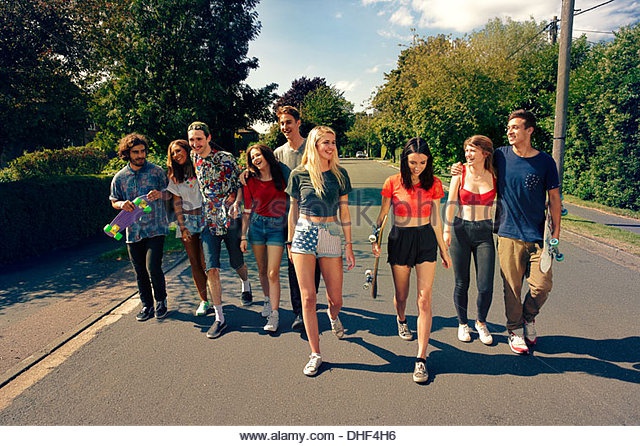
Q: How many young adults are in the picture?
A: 9